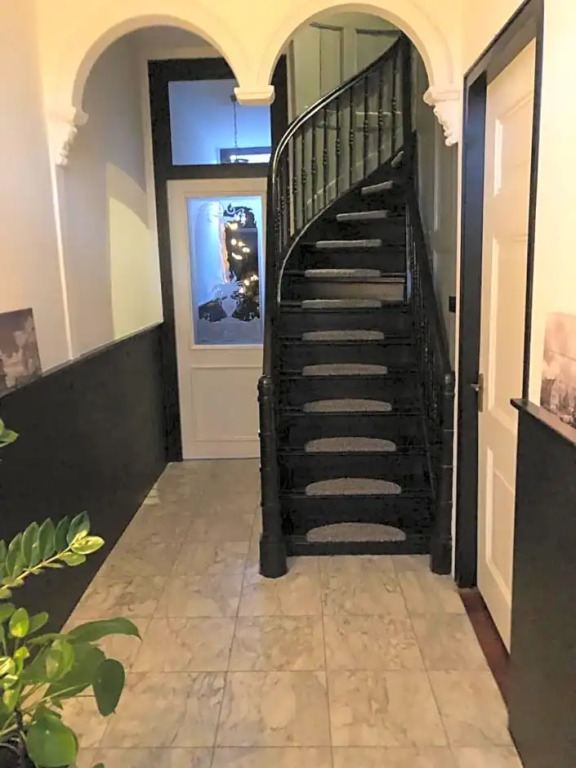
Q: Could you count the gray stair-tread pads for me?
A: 12